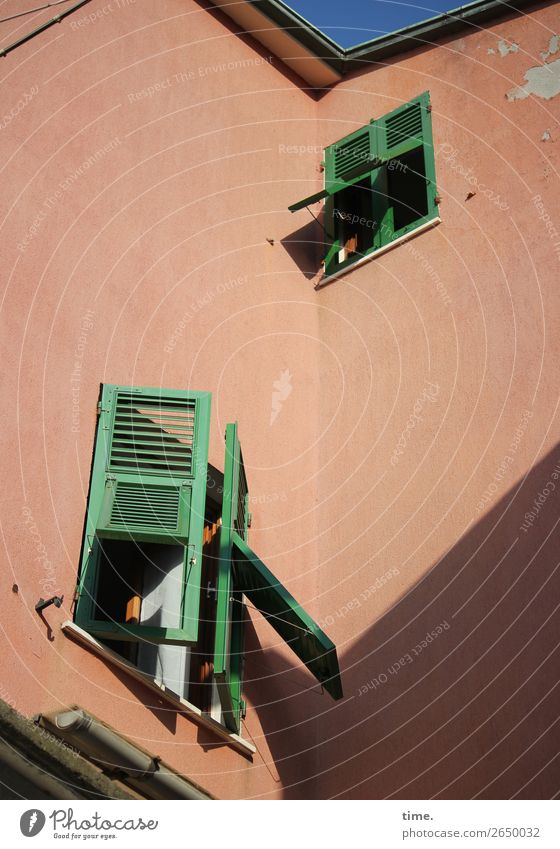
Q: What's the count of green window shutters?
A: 4